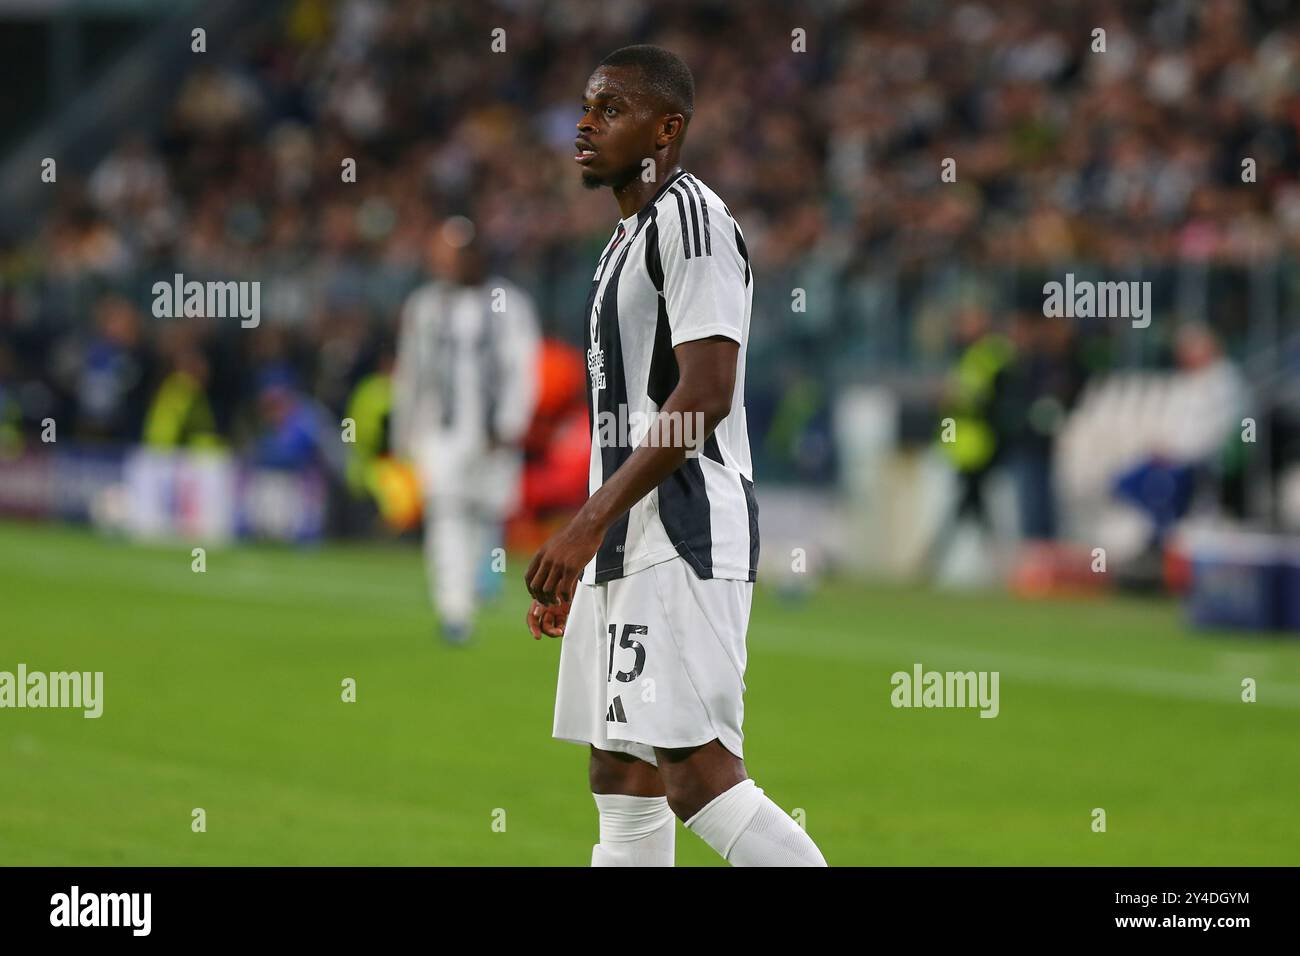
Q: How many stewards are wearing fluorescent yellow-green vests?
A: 3